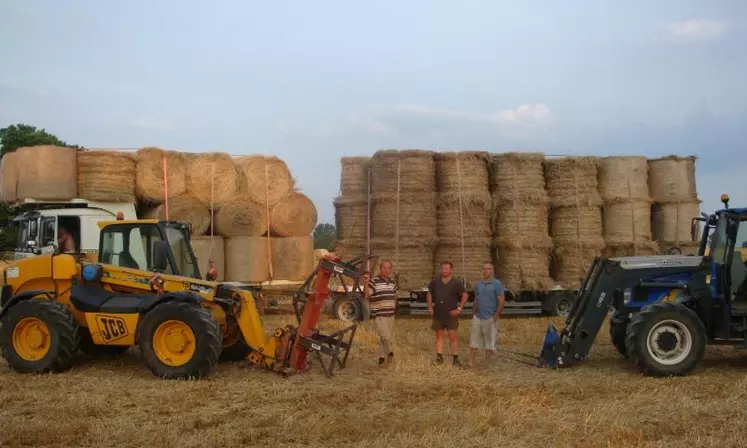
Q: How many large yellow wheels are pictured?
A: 2